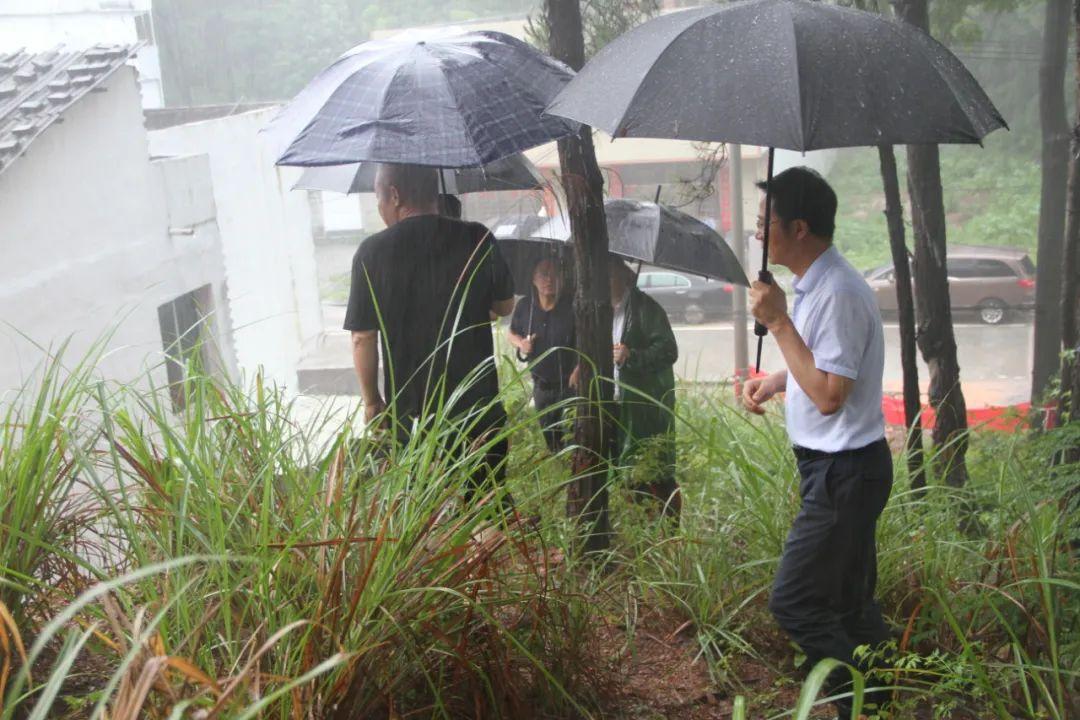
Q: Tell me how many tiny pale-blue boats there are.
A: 0